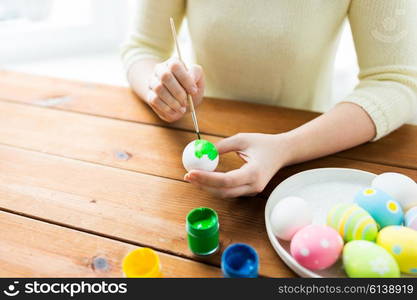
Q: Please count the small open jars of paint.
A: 3